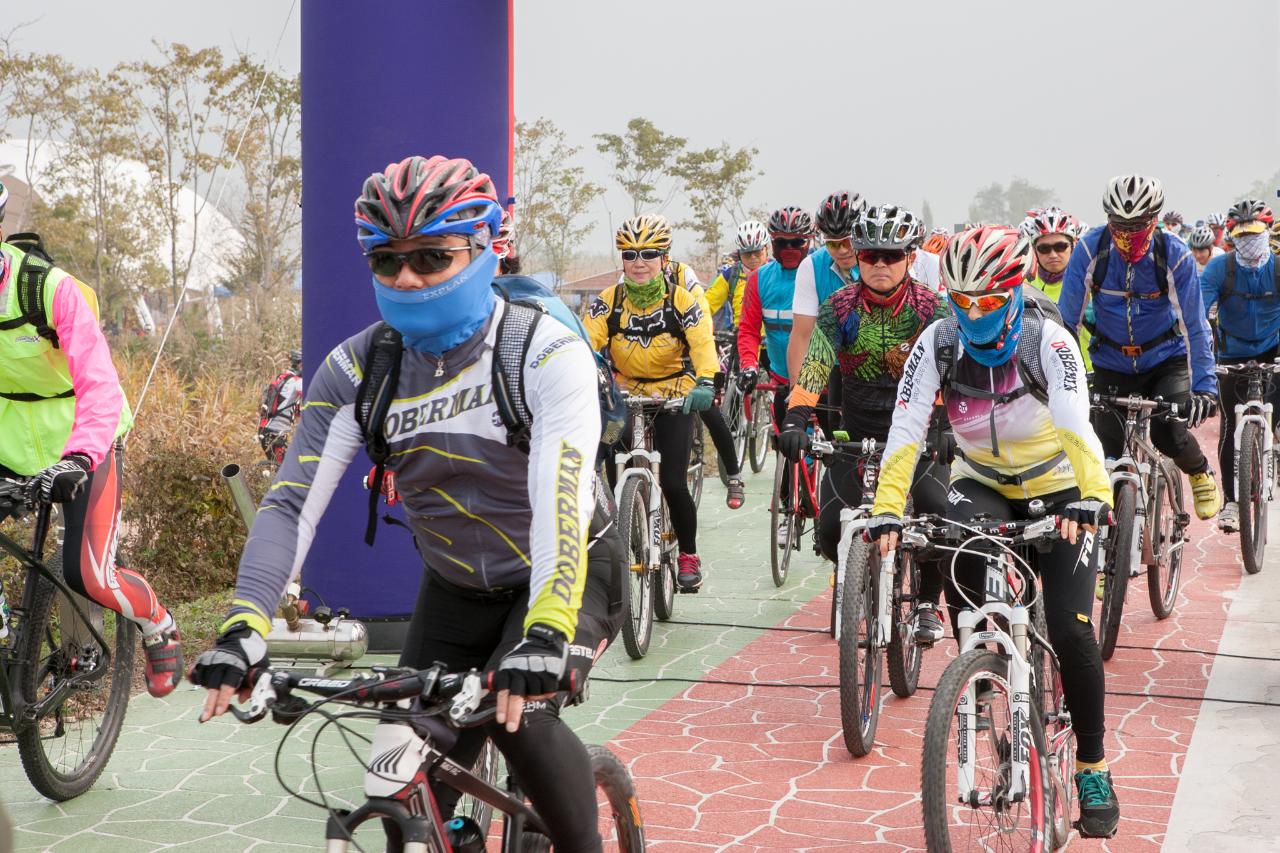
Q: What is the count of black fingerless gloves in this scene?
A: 4